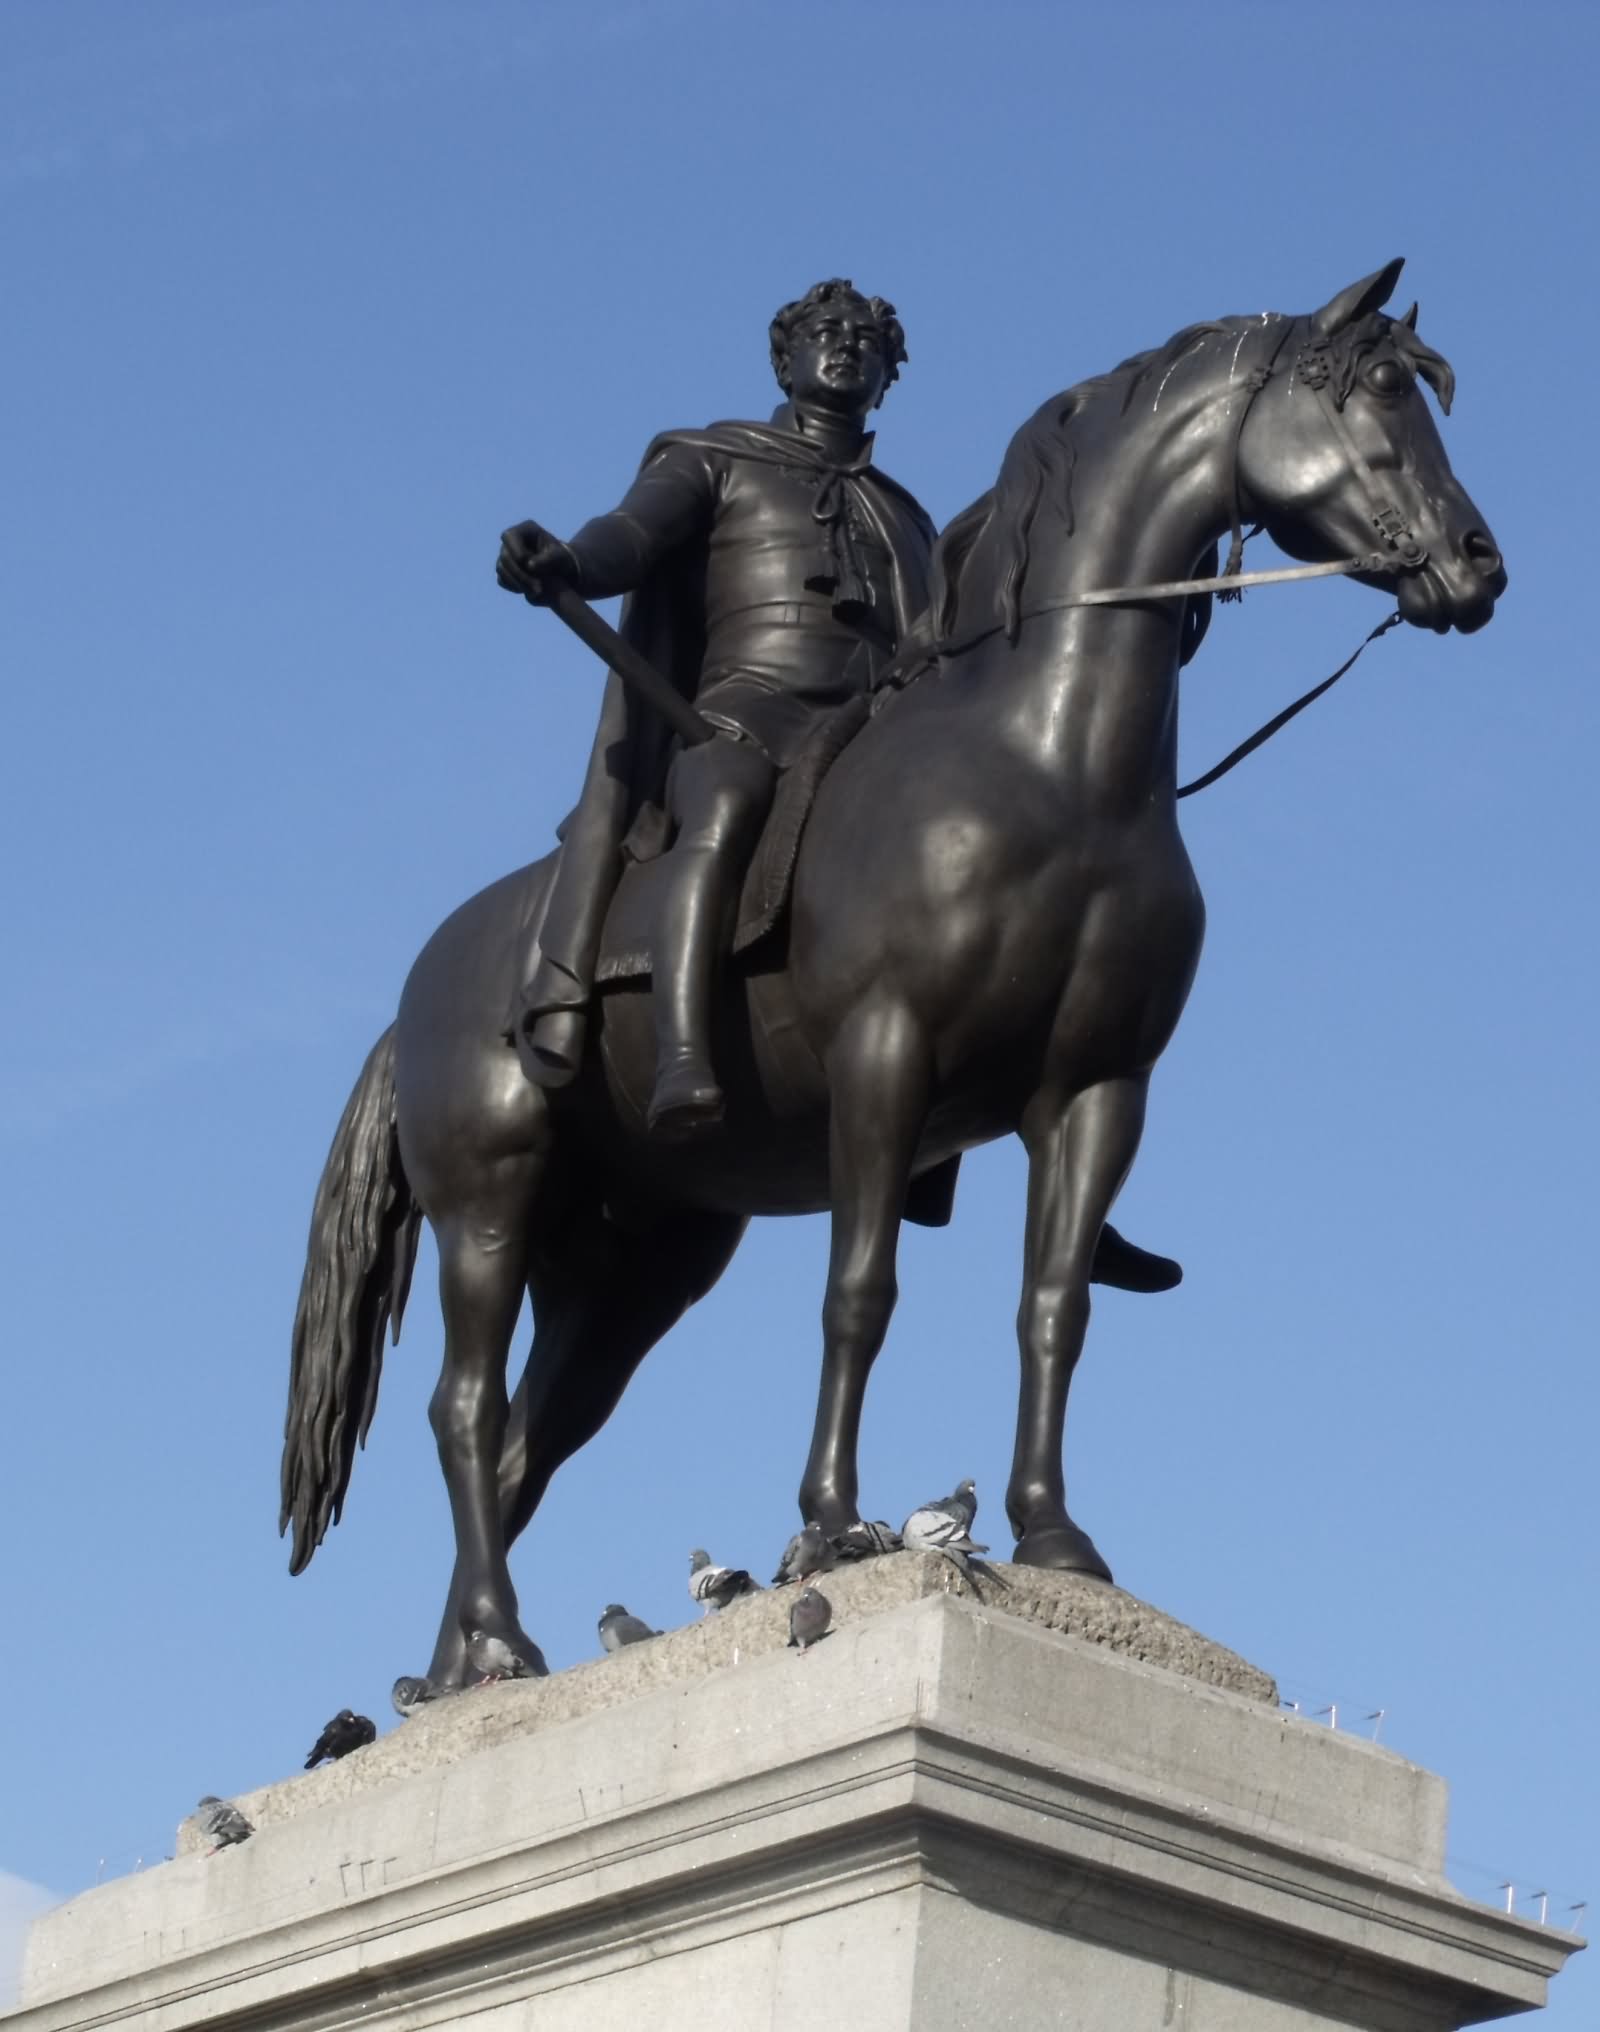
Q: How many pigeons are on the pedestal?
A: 10